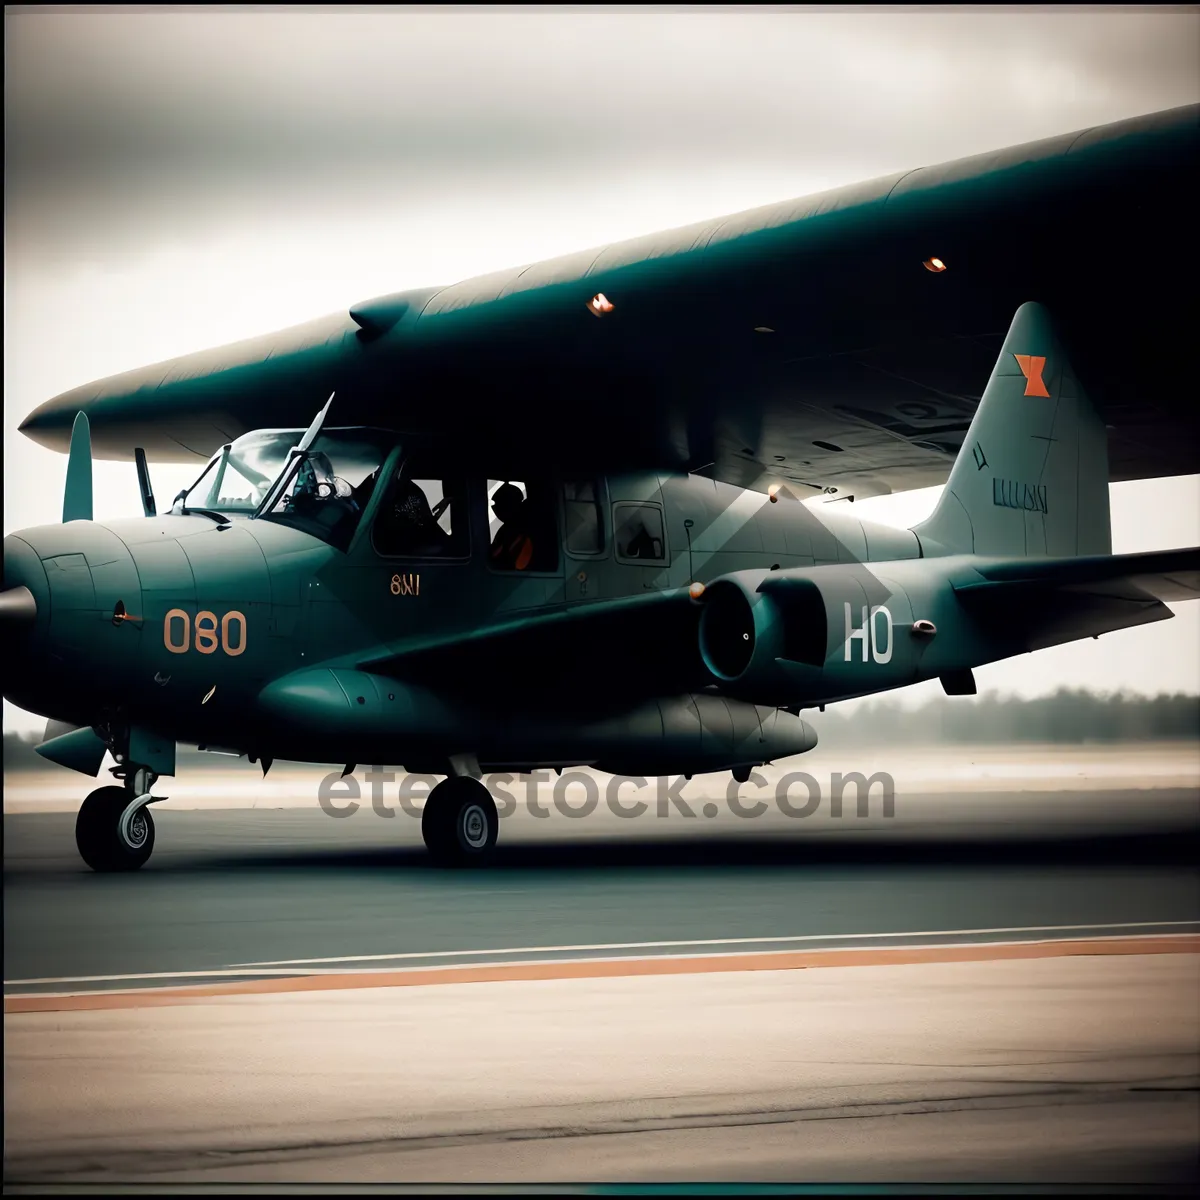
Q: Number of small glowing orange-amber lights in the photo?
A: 4